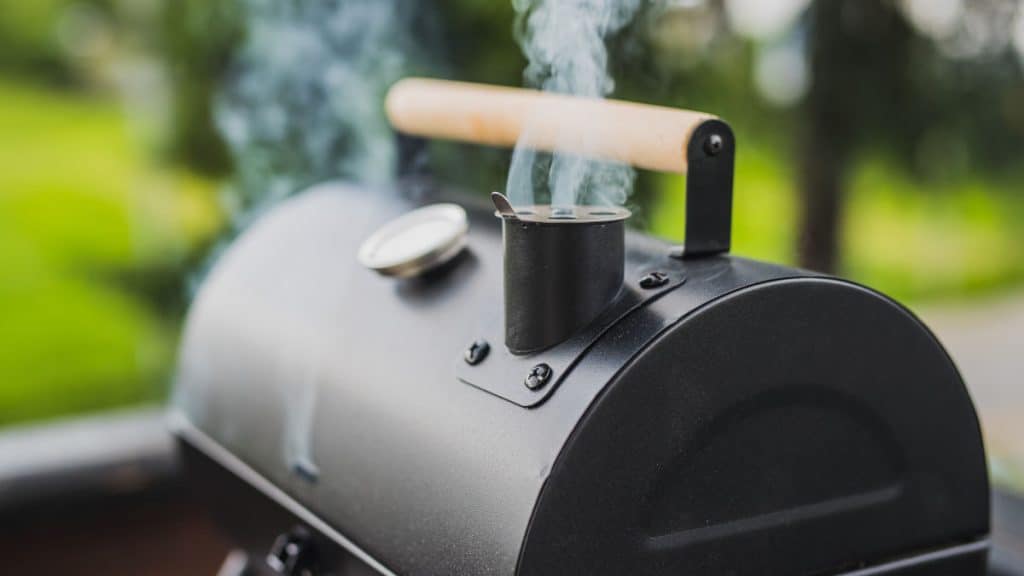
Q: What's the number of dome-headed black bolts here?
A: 4